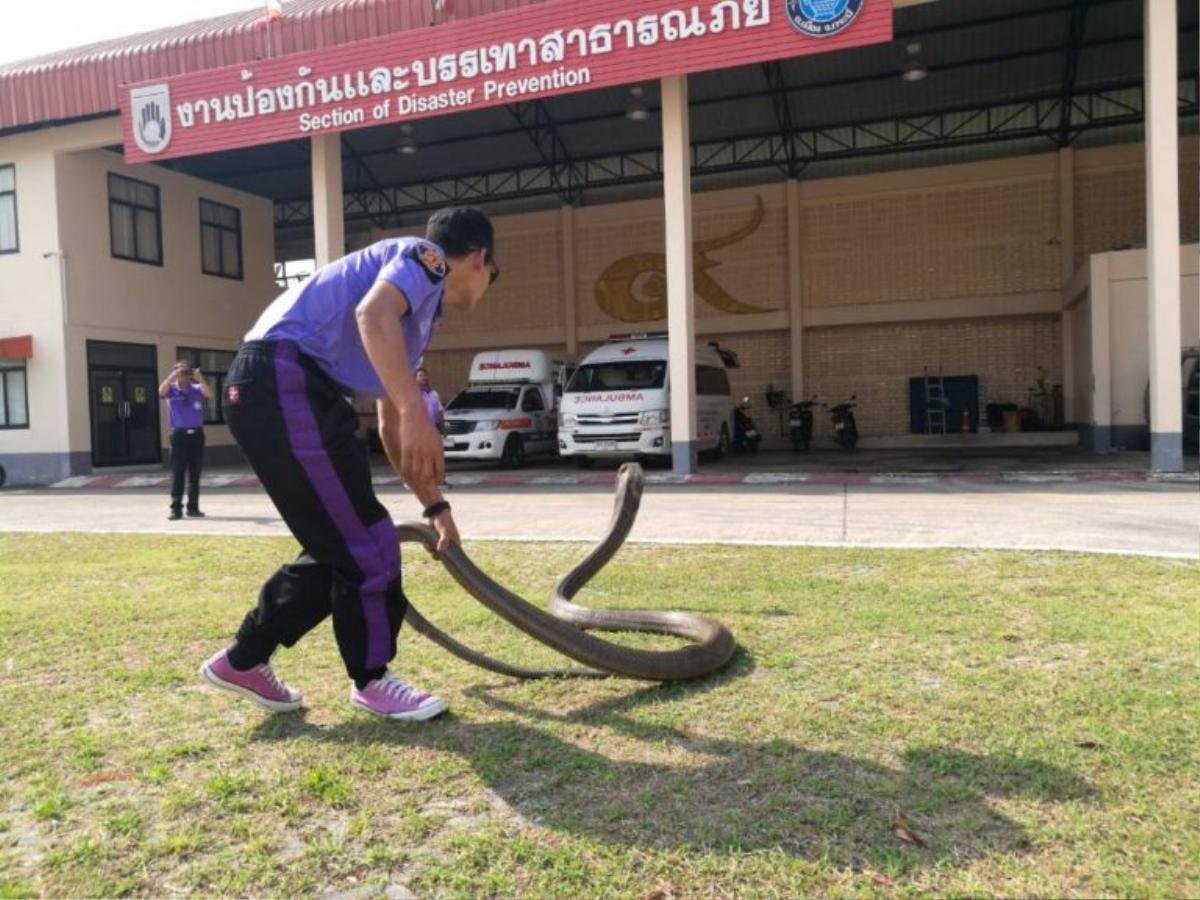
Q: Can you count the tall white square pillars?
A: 3